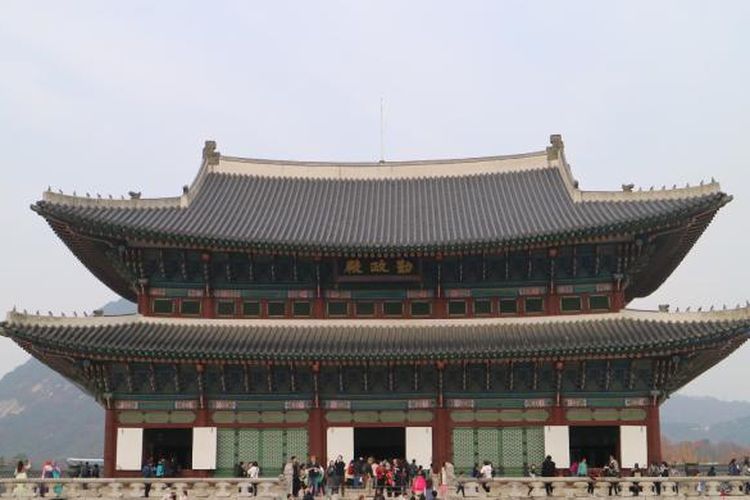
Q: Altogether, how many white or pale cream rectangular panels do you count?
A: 6